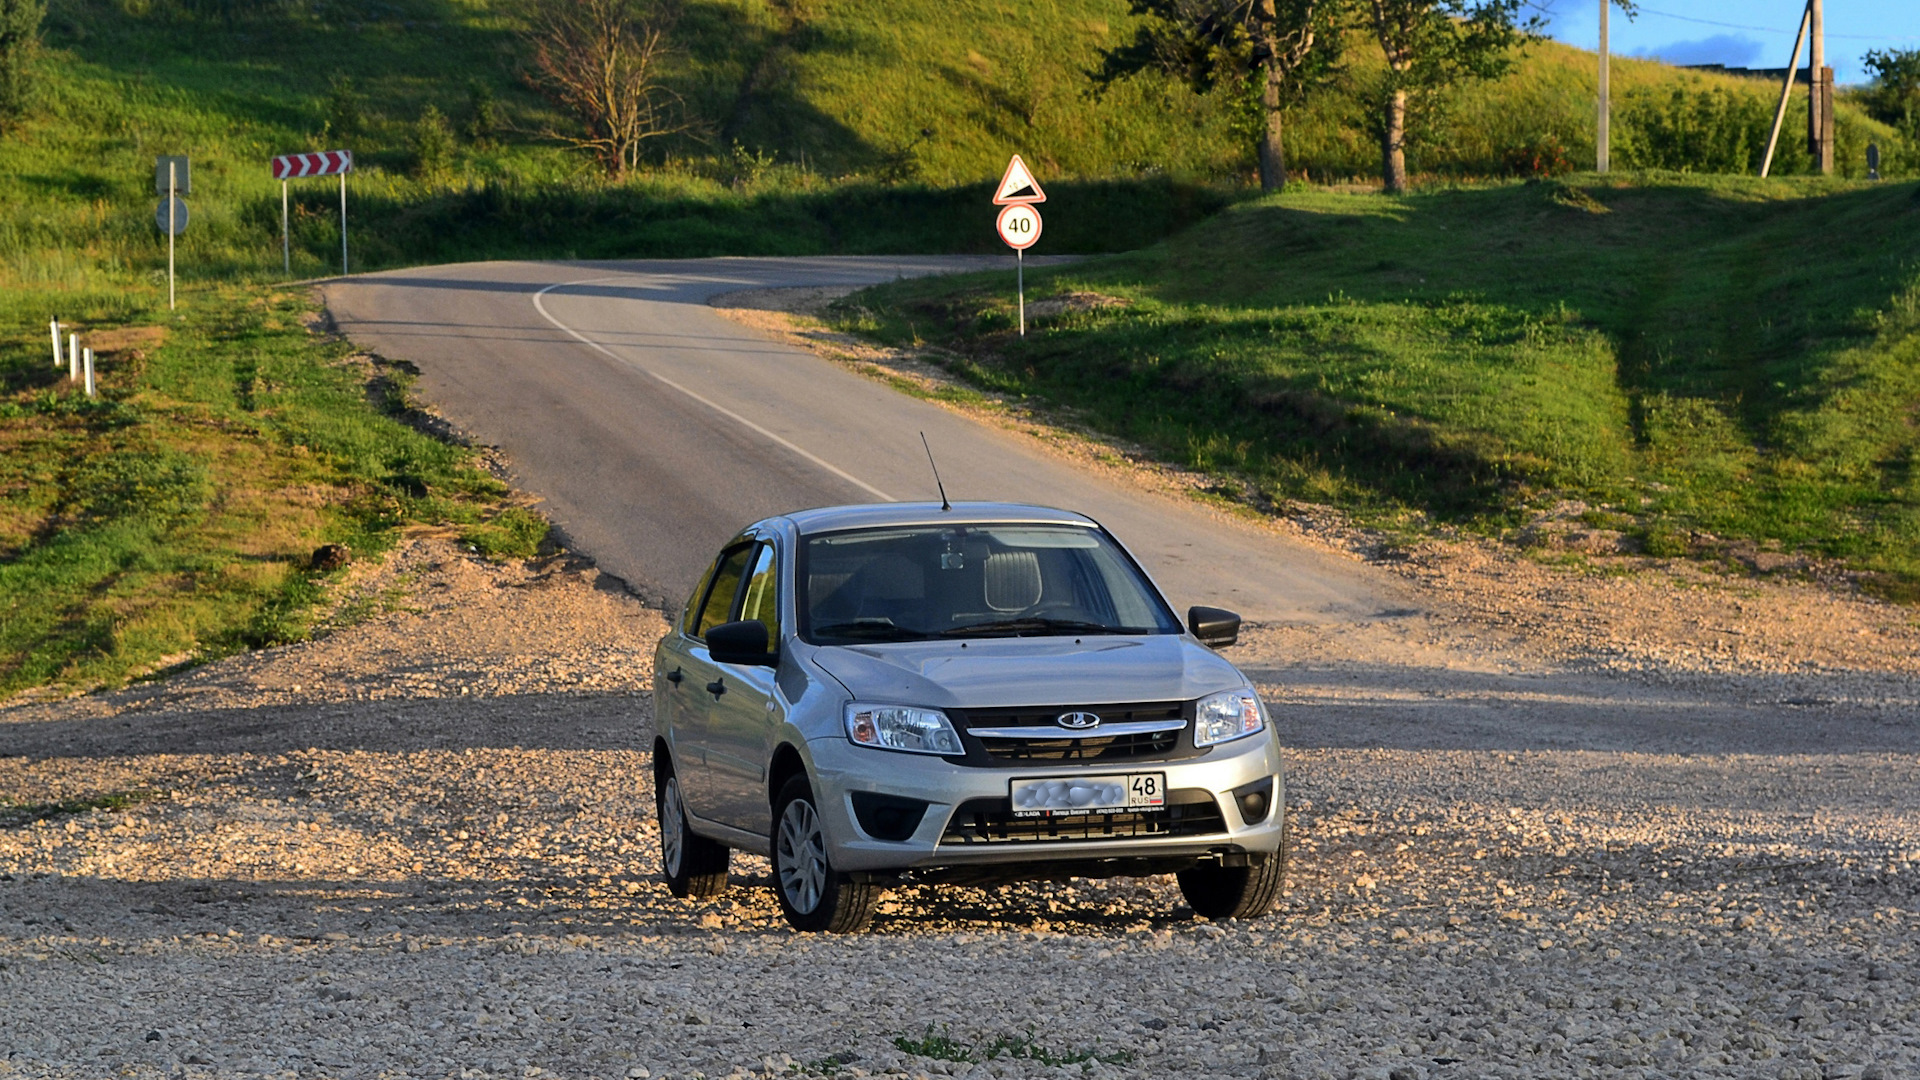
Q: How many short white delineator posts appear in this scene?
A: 3